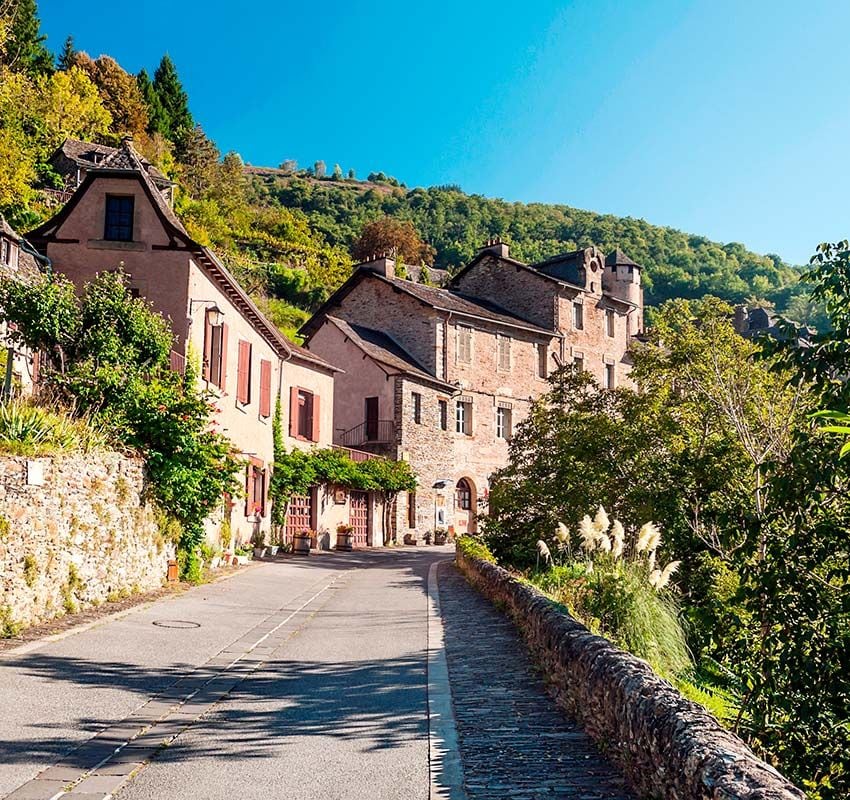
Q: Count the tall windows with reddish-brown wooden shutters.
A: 5